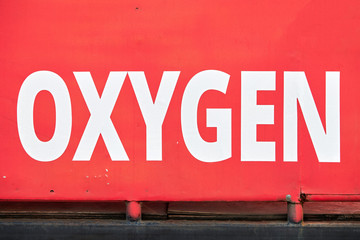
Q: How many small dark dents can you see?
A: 3